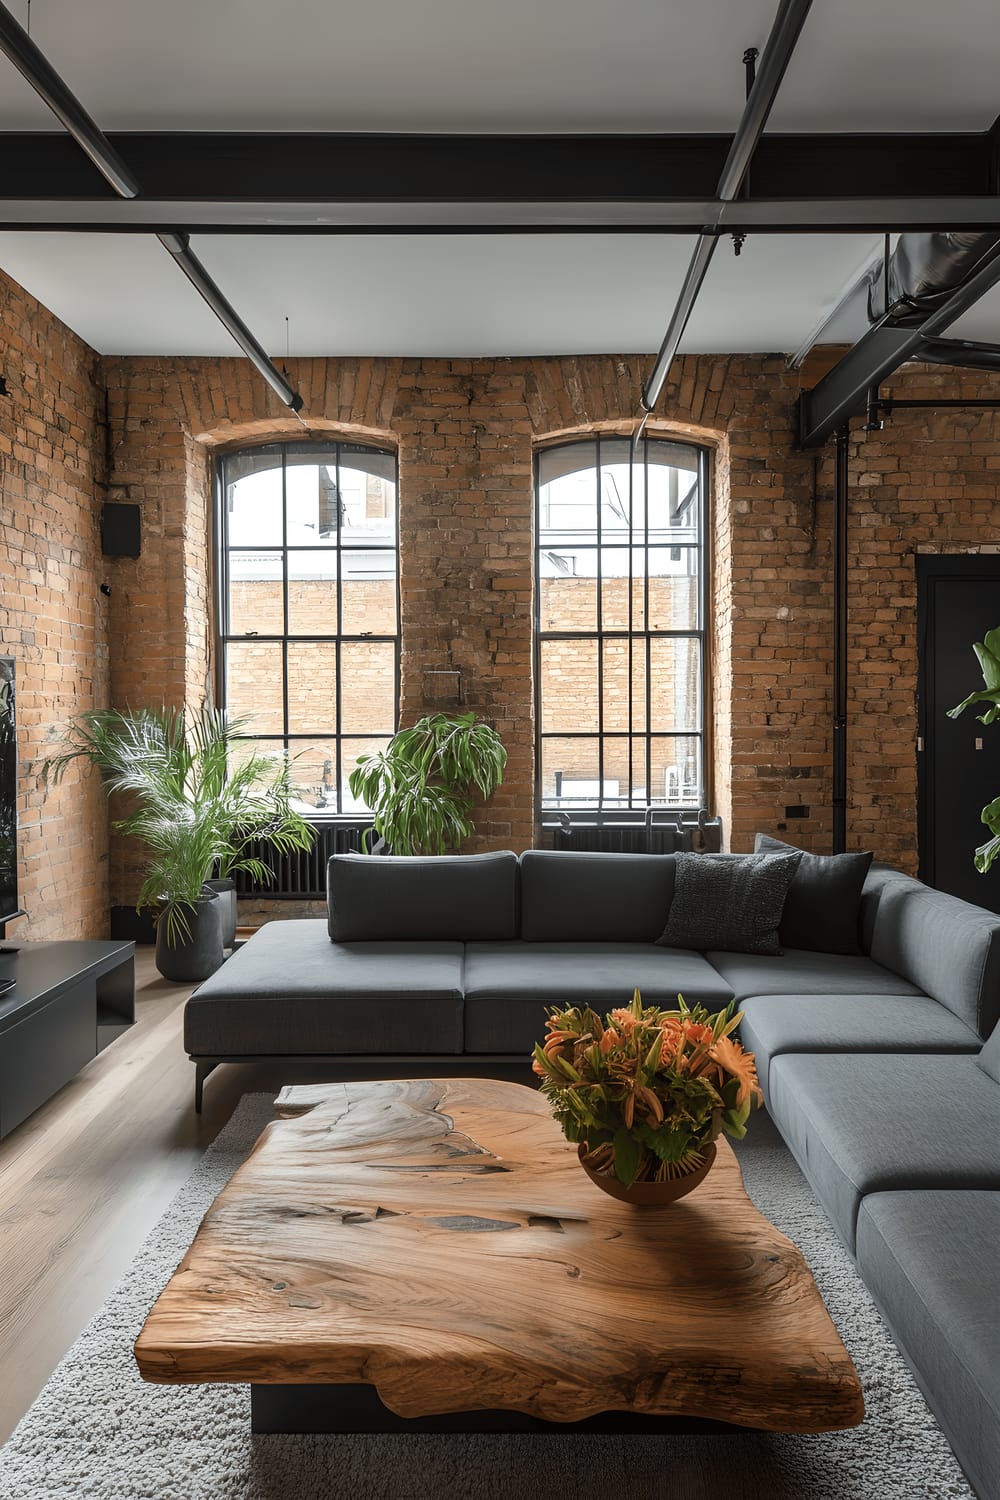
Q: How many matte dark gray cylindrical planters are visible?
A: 2